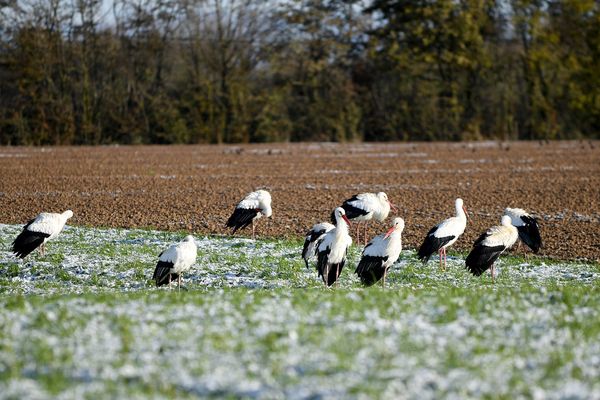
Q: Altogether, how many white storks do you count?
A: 10